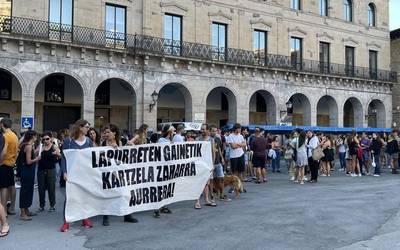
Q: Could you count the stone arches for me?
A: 10